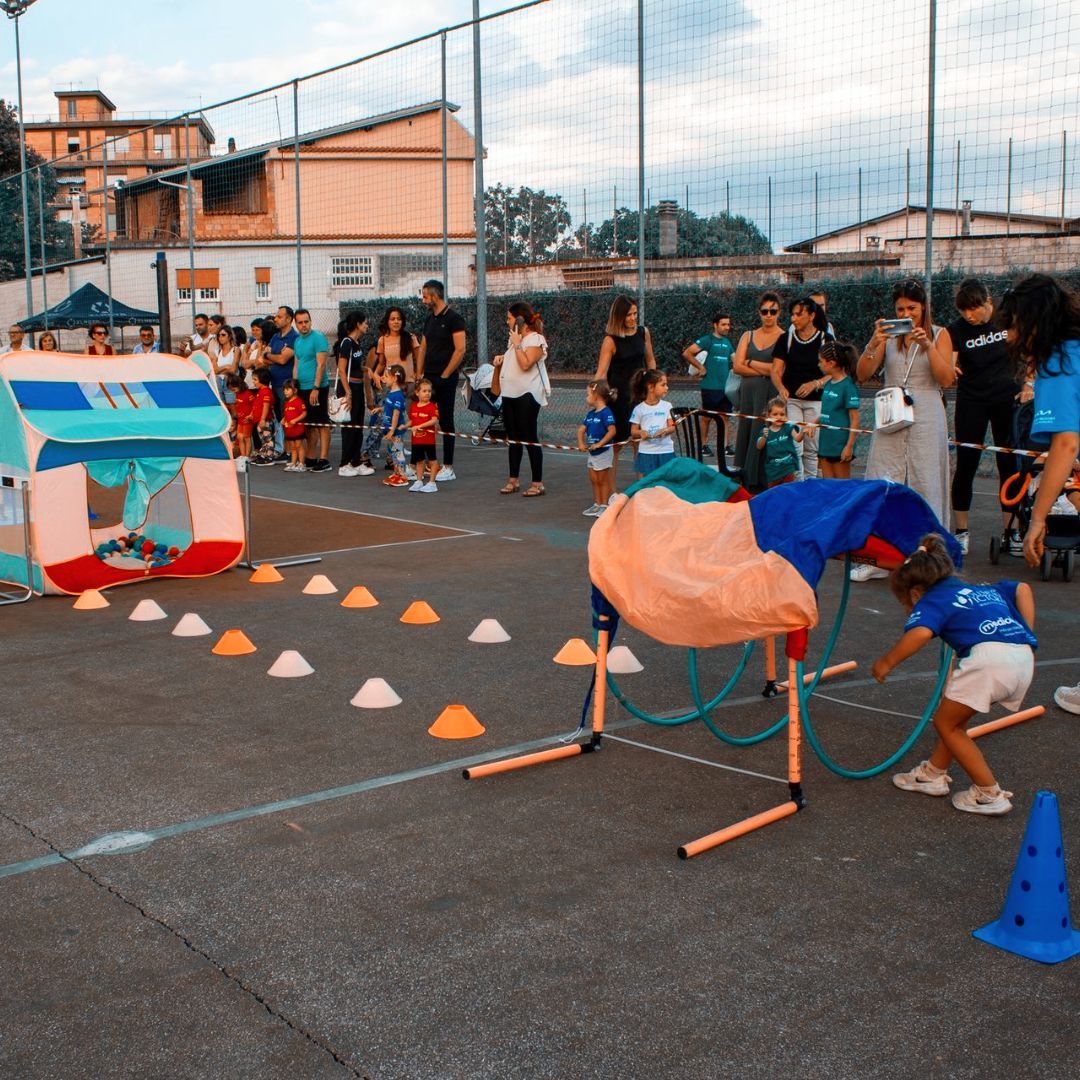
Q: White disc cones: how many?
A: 7